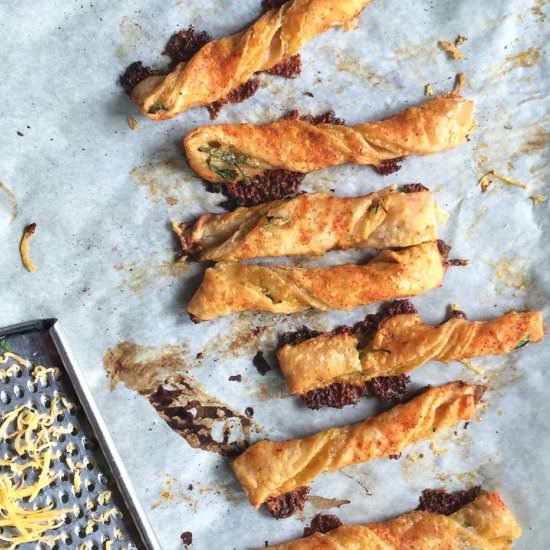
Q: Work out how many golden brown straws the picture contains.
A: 7